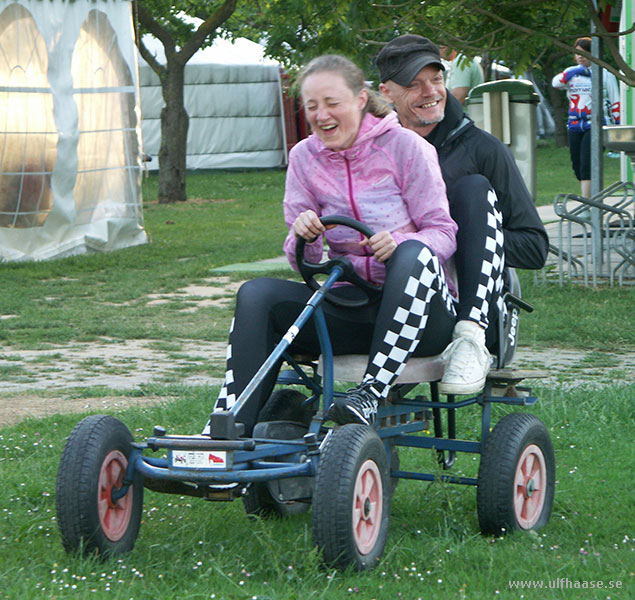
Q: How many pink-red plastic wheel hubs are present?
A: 3